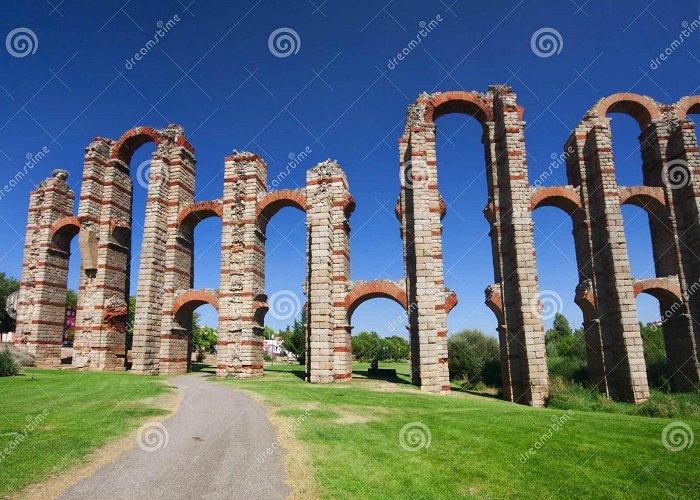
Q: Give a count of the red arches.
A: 12